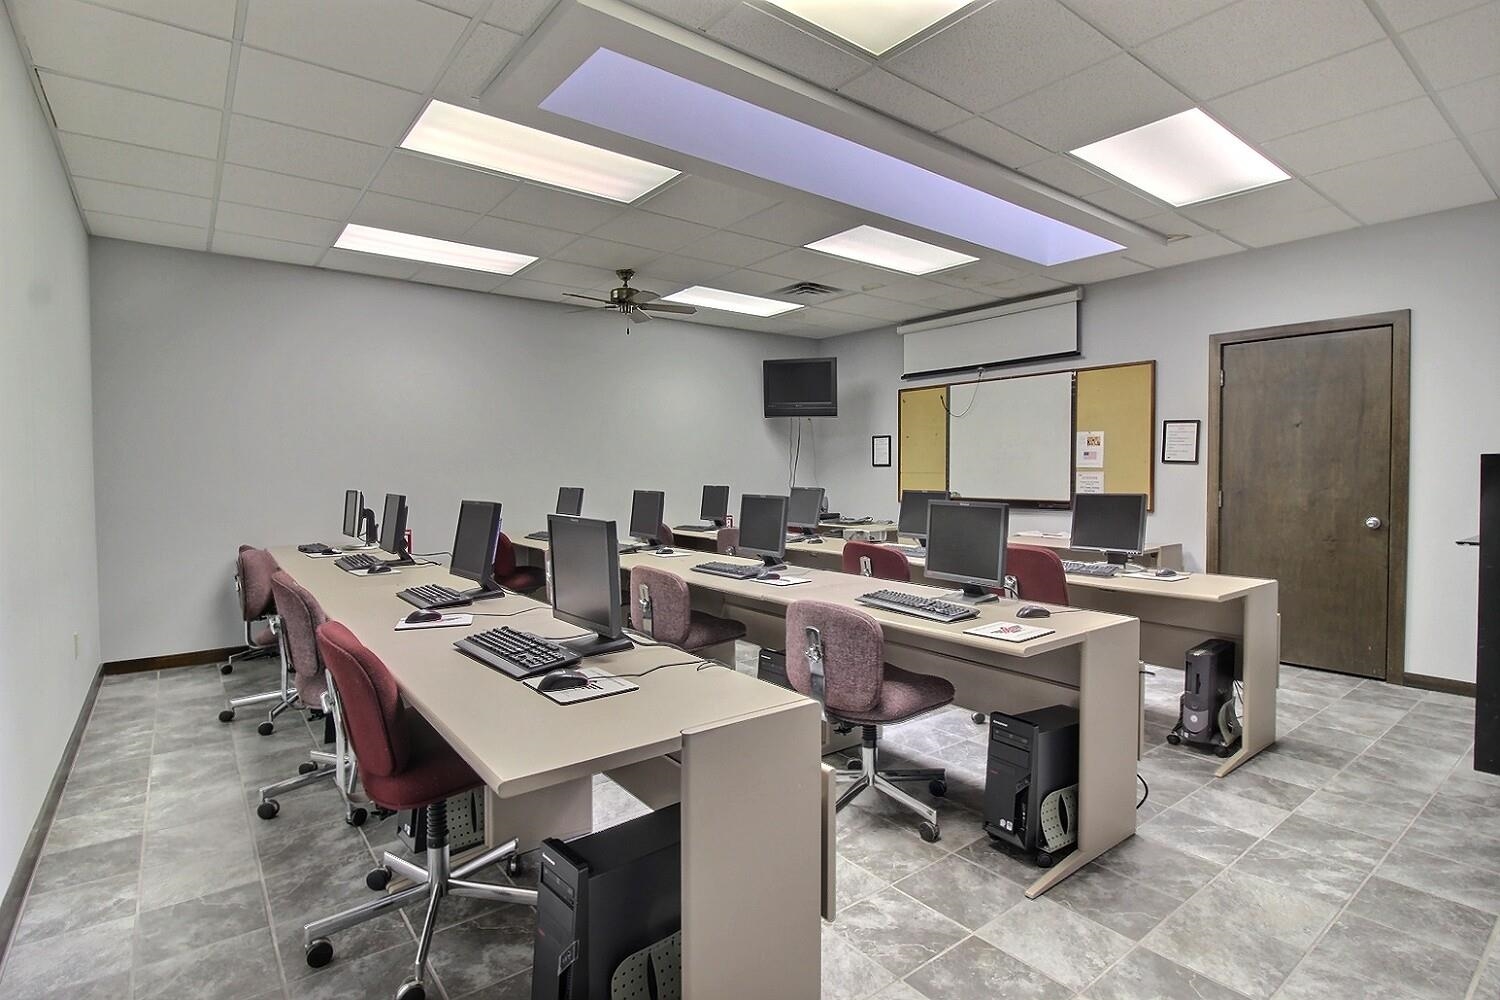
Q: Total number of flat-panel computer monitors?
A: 12